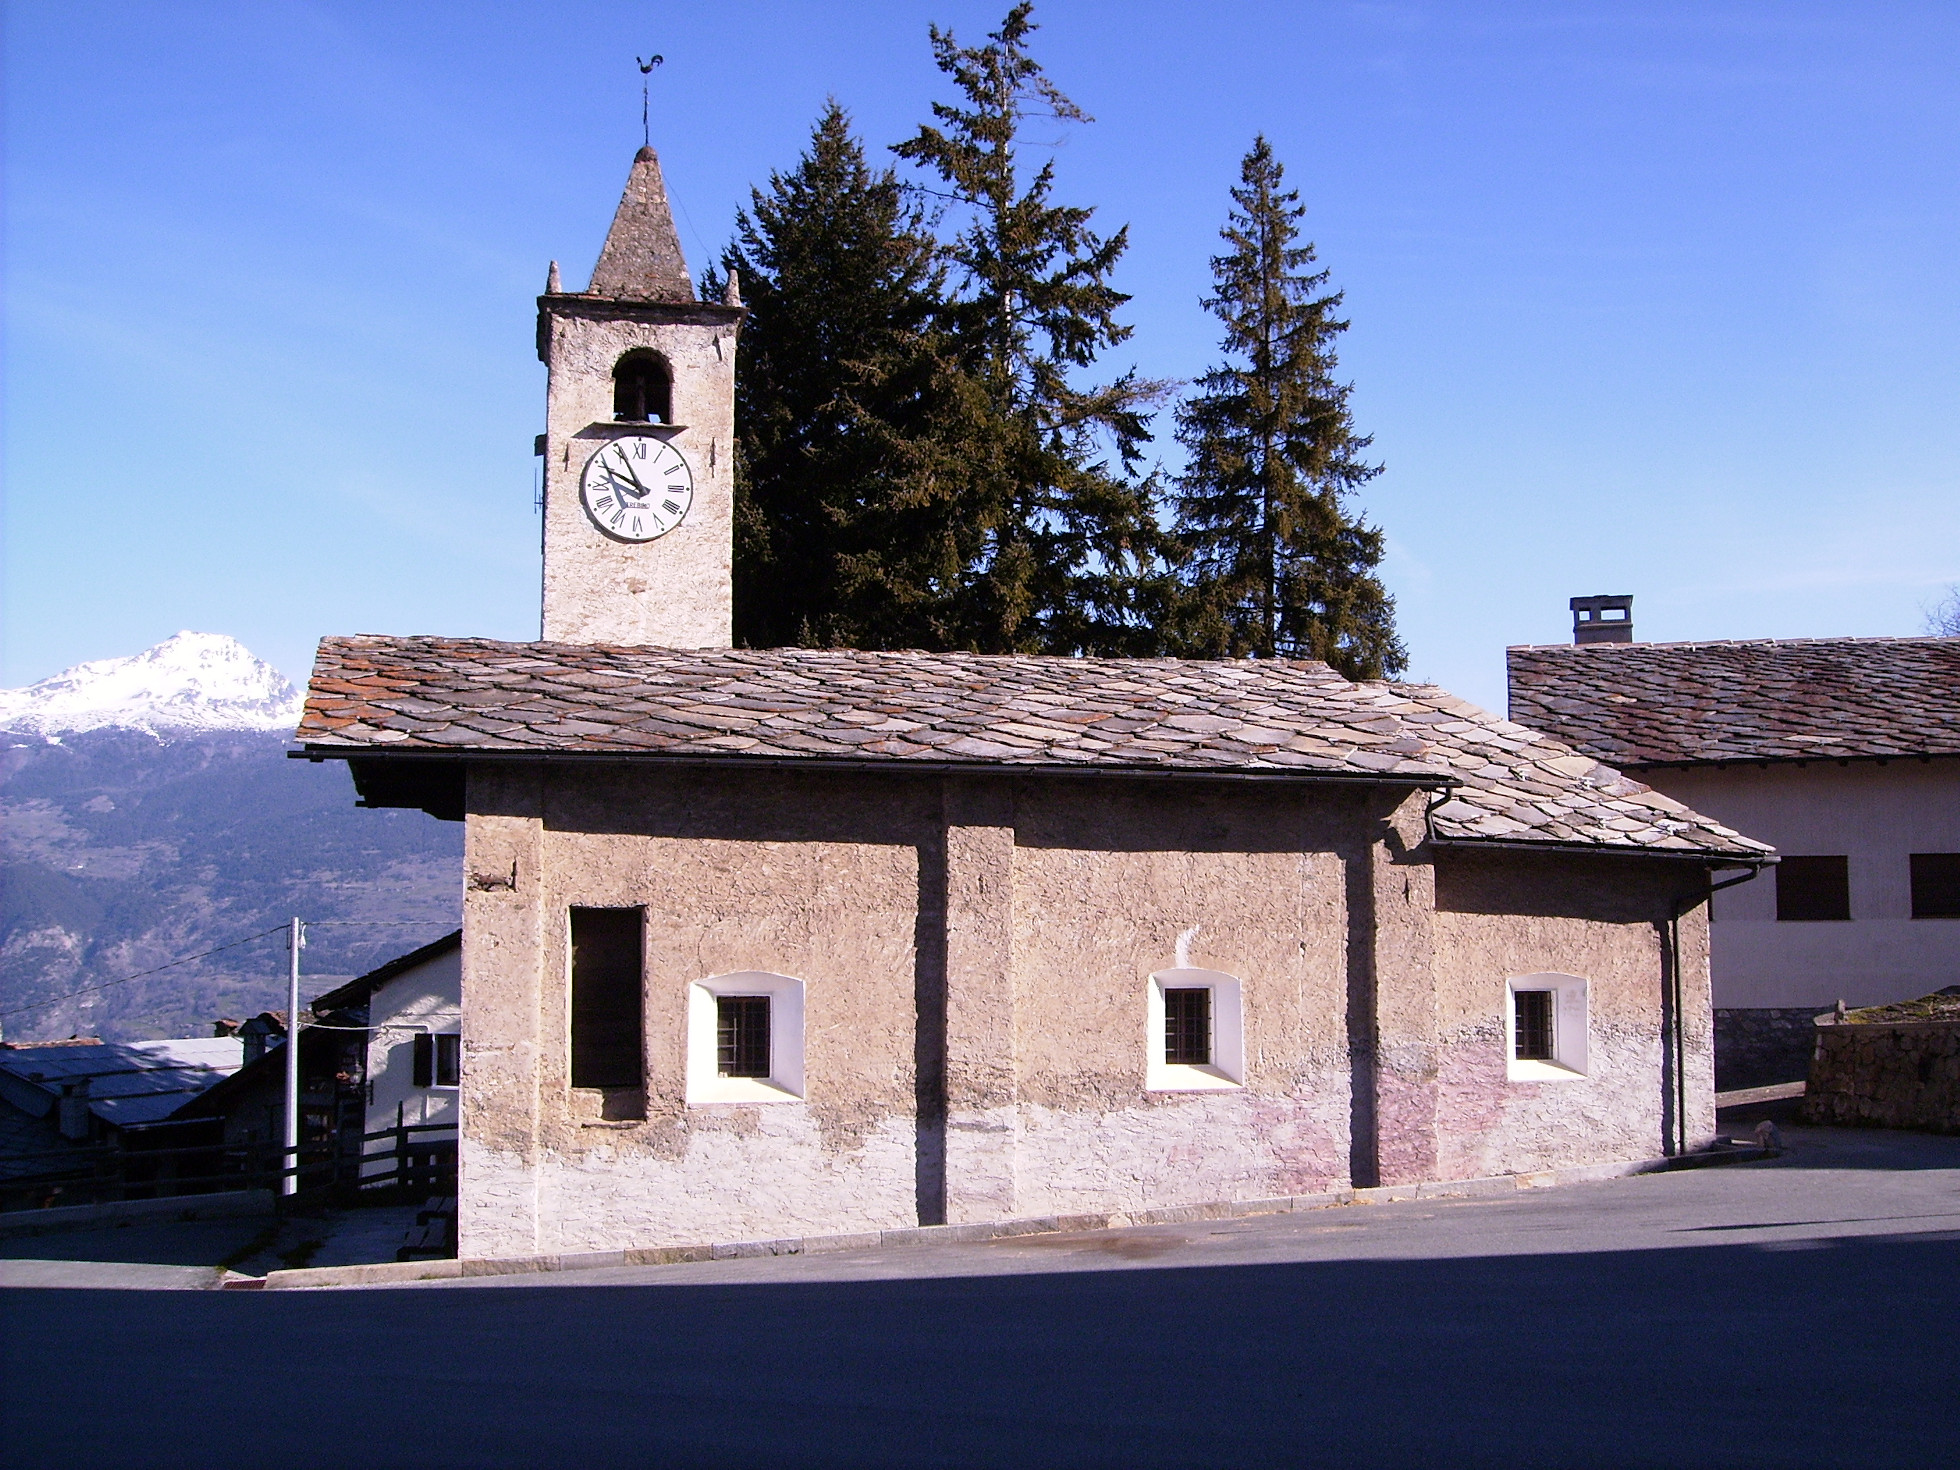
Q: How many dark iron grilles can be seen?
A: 3